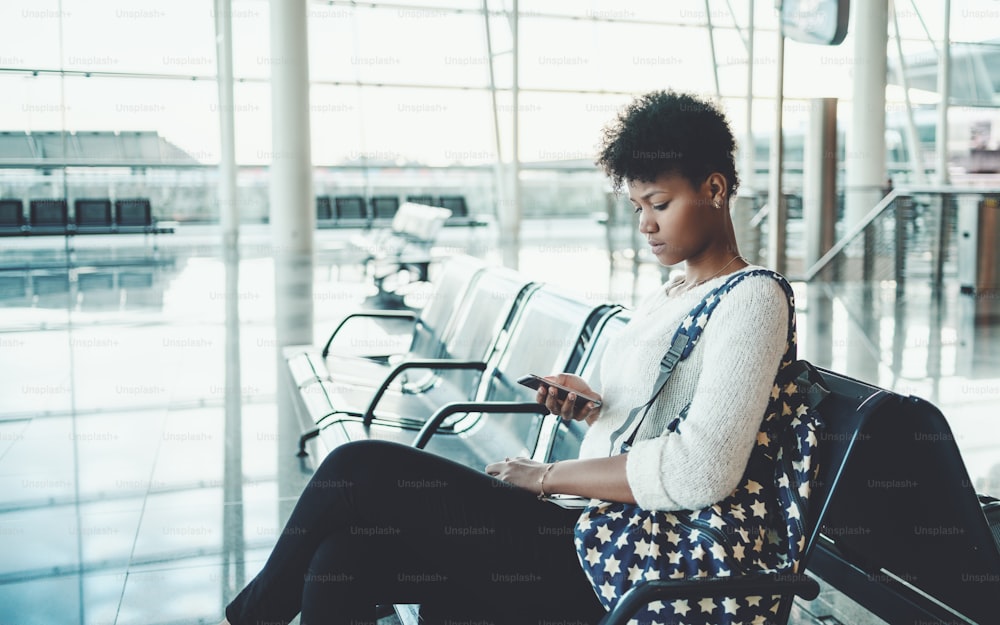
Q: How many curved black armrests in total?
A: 4